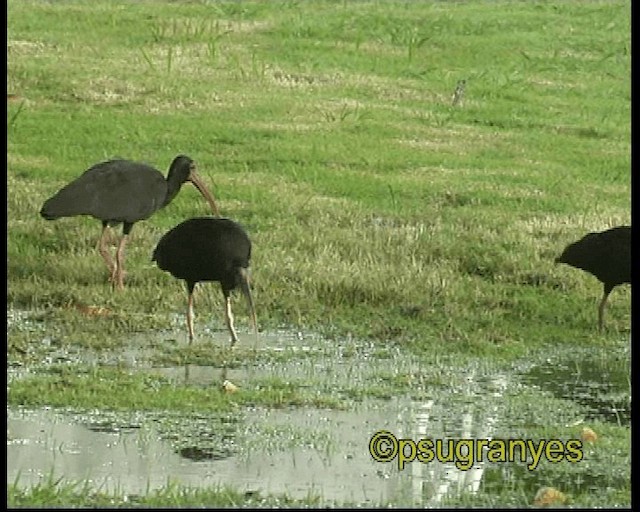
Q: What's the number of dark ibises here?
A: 3